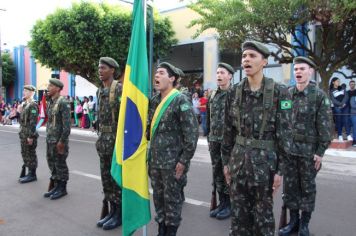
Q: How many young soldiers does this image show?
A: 7